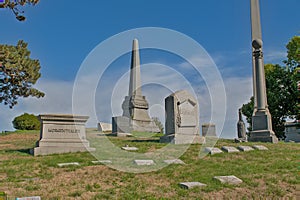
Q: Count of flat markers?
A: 12